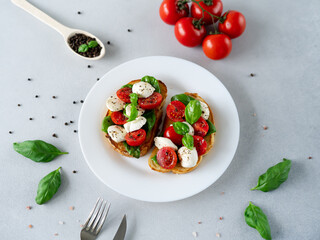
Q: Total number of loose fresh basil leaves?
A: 4